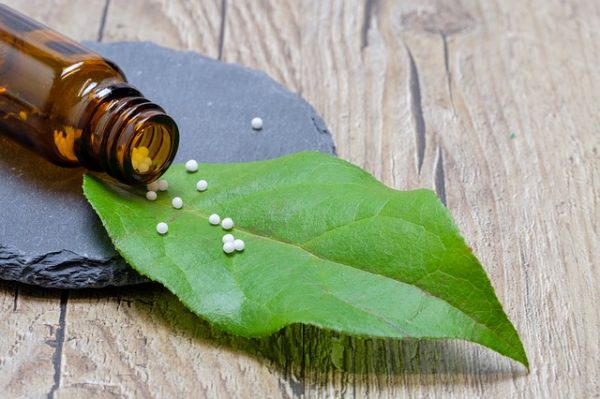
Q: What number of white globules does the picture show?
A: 13